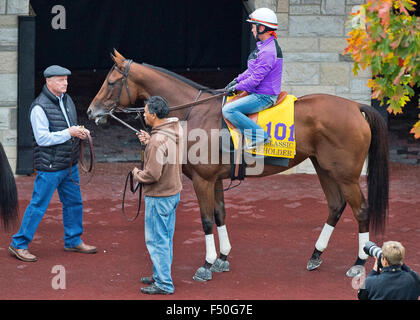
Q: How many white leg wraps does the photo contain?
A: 4